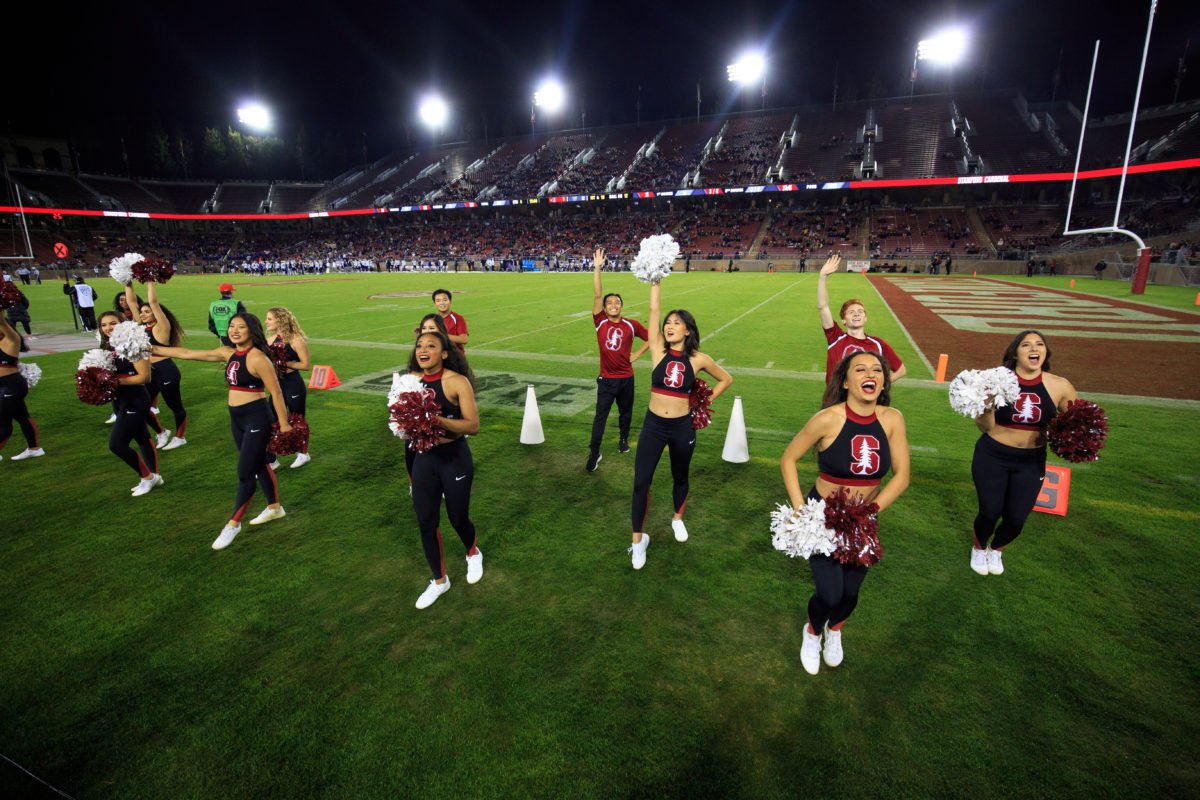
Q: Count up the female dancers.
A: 11